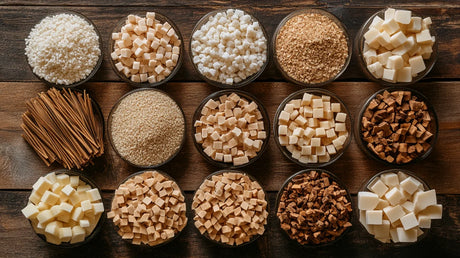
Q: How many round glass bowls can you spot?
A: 15